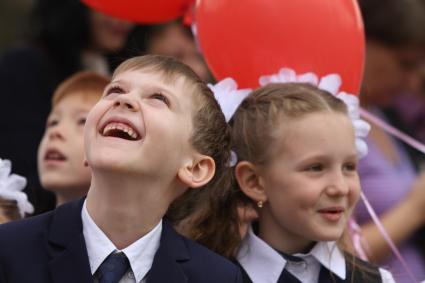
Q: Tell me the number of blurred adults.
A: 3